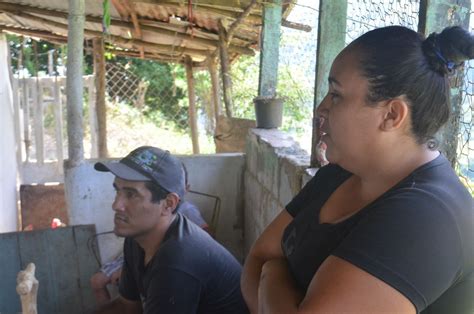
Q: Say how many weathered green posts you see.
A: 3